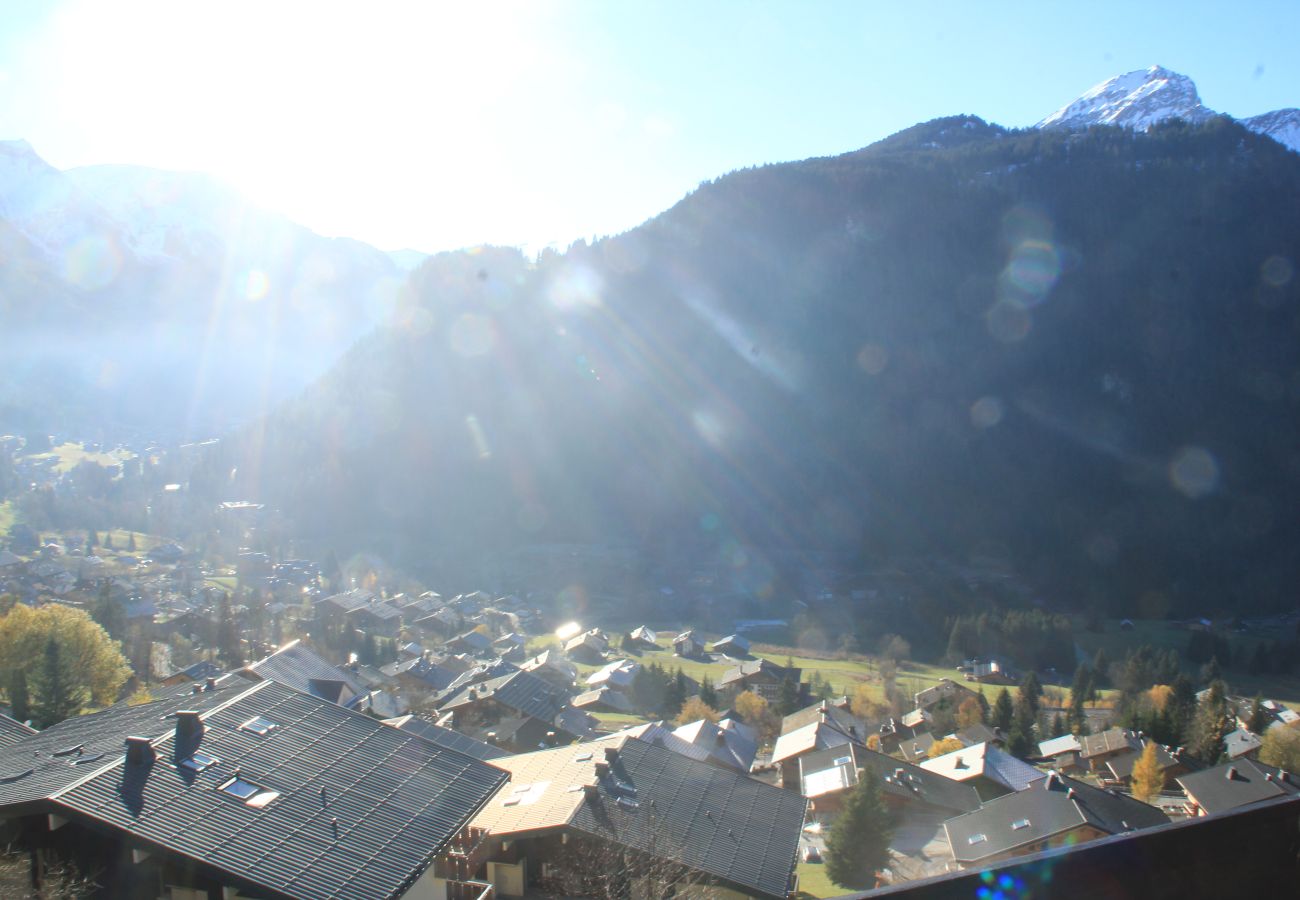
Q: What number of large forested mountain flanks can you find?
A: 1